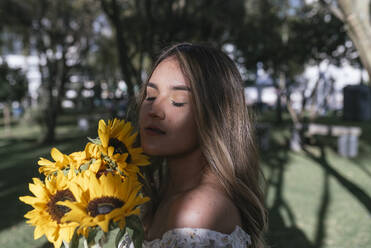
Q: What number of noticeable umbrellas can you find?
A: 0